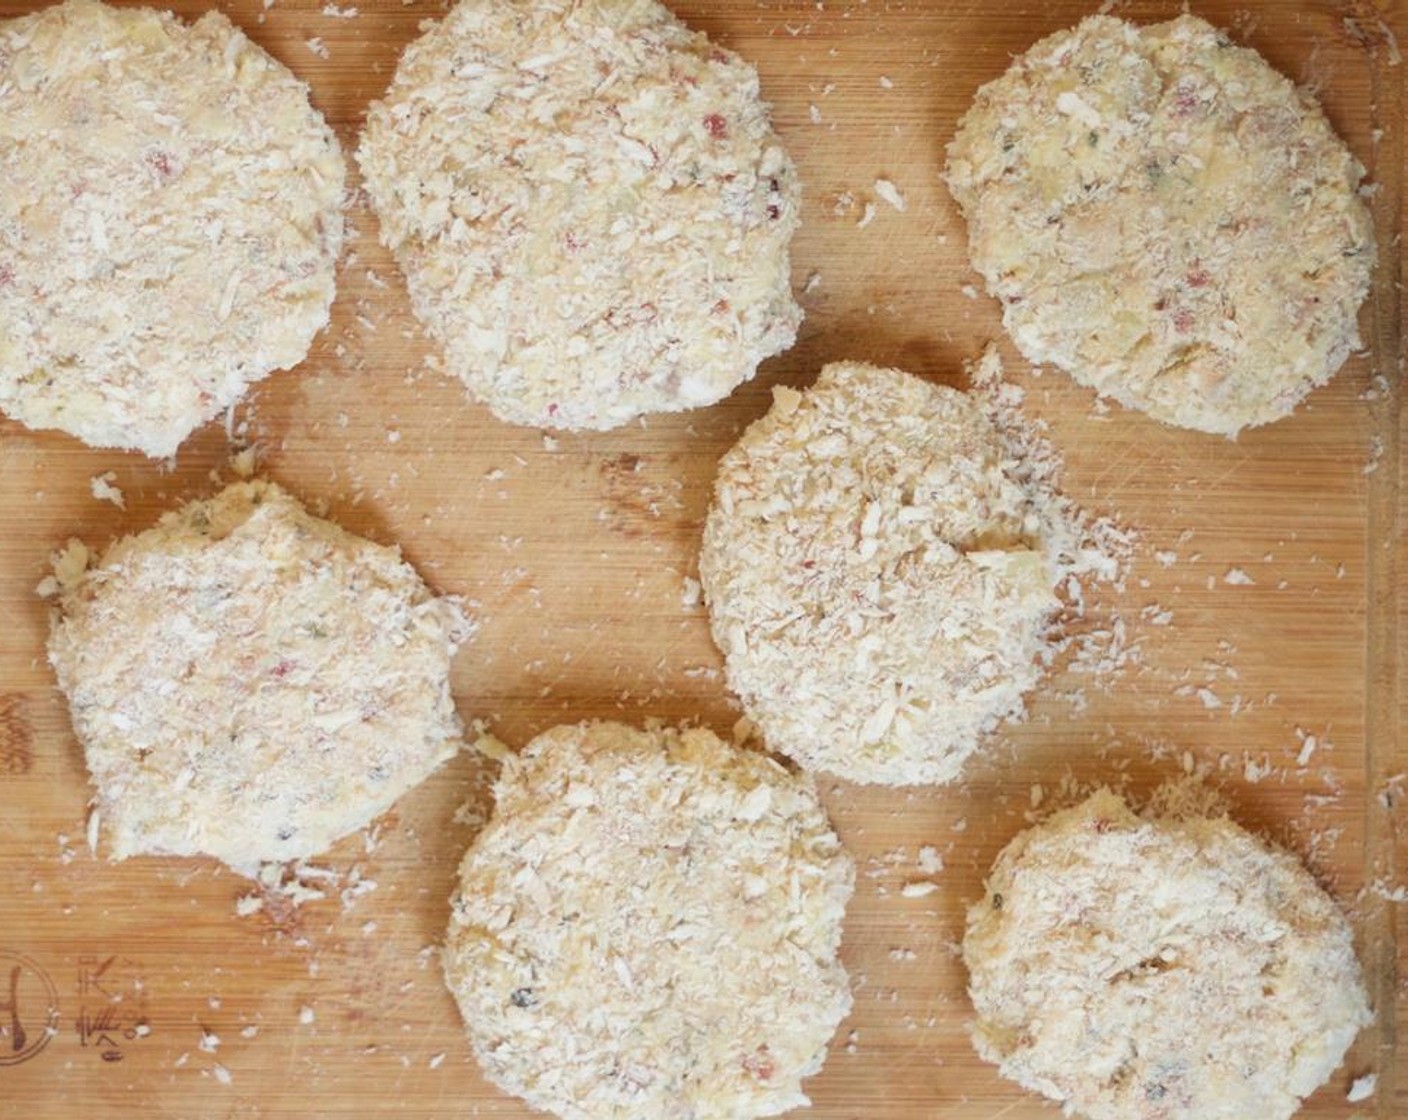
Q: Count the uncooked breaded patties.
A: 7